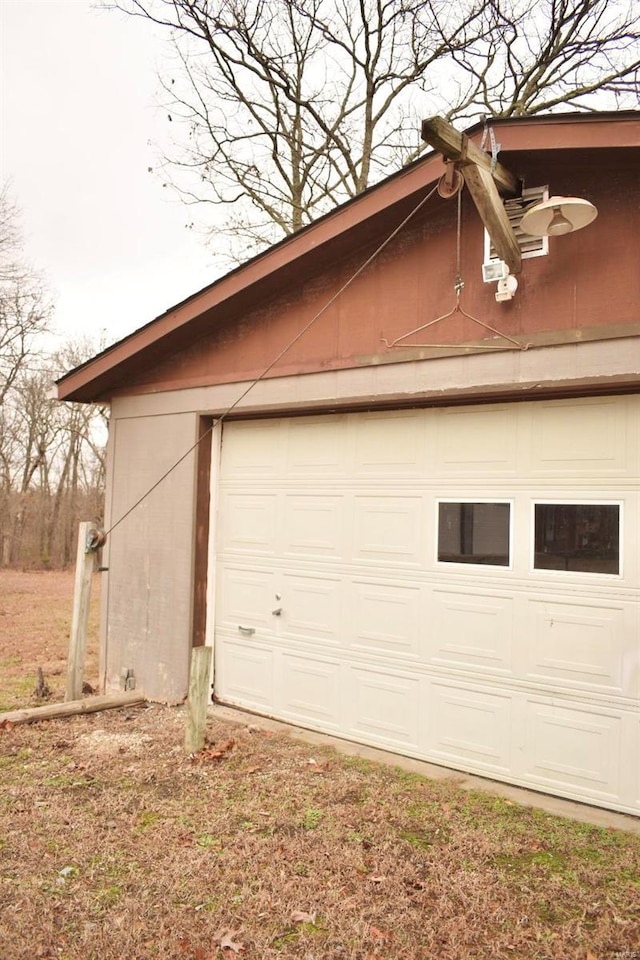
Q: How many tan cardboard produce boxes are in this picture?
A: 0